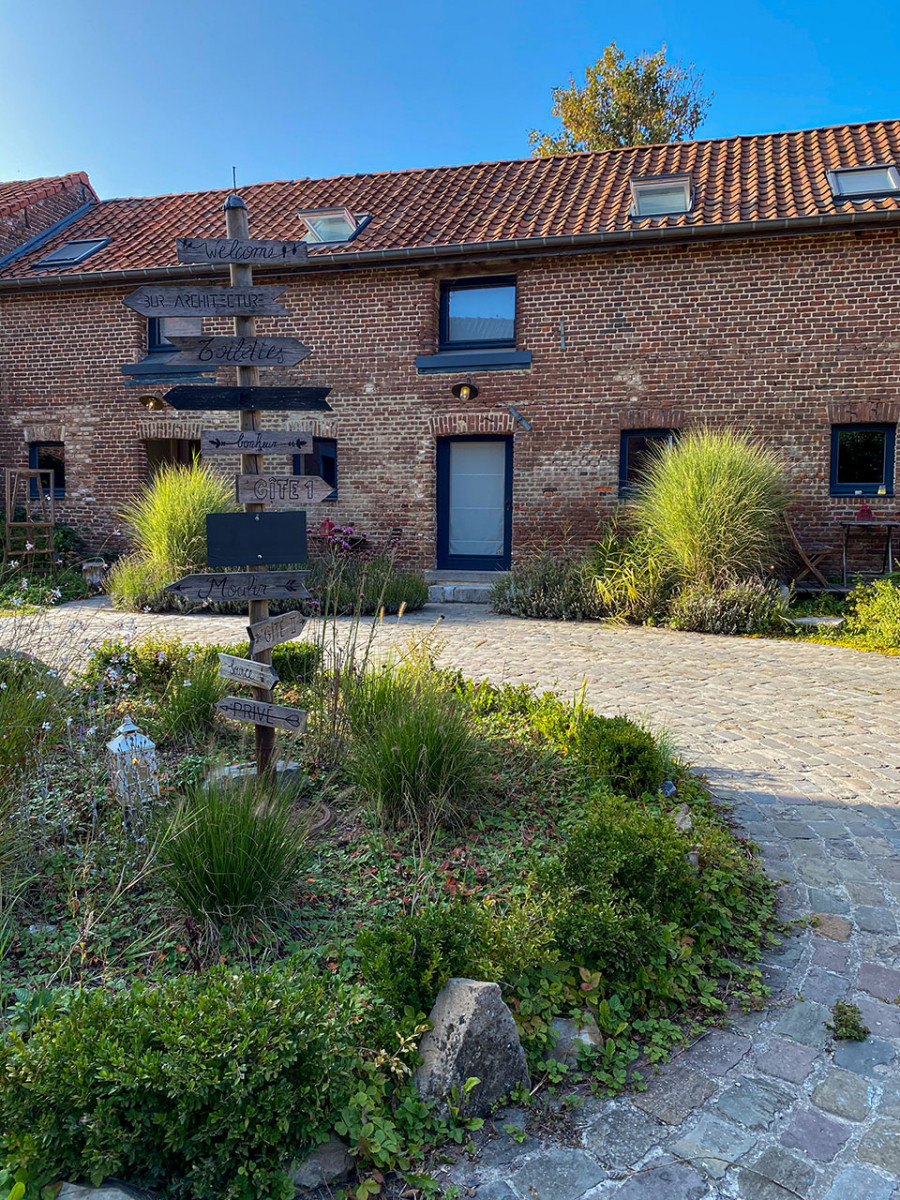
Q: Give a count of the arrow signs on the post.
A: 8